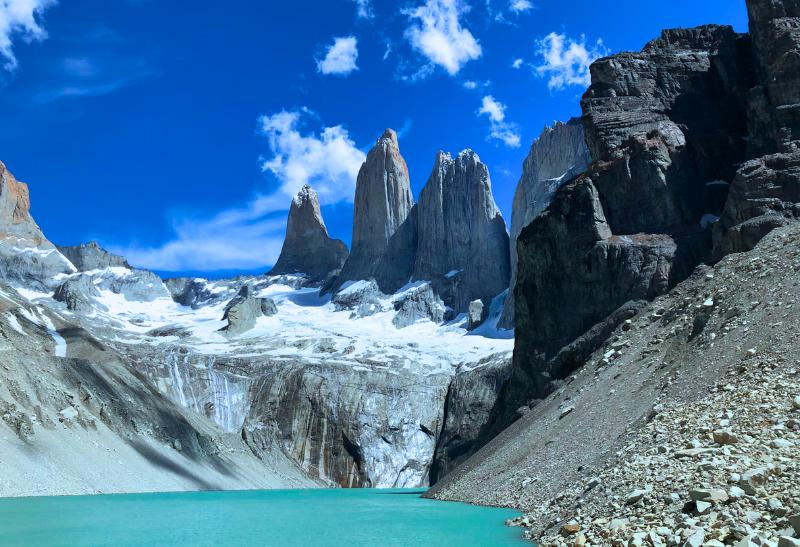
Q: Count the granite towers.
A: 3